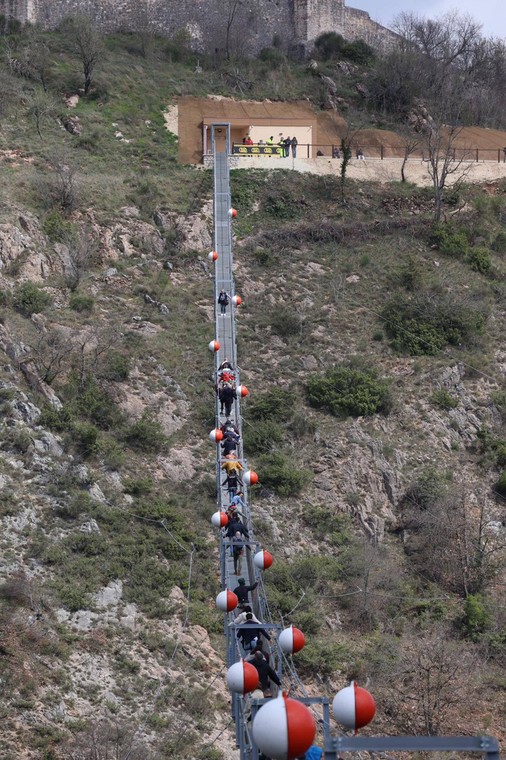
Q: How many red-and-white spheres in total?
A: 14